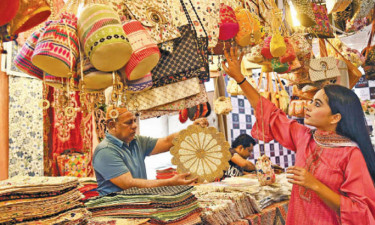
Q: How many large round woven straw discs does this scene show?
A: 1